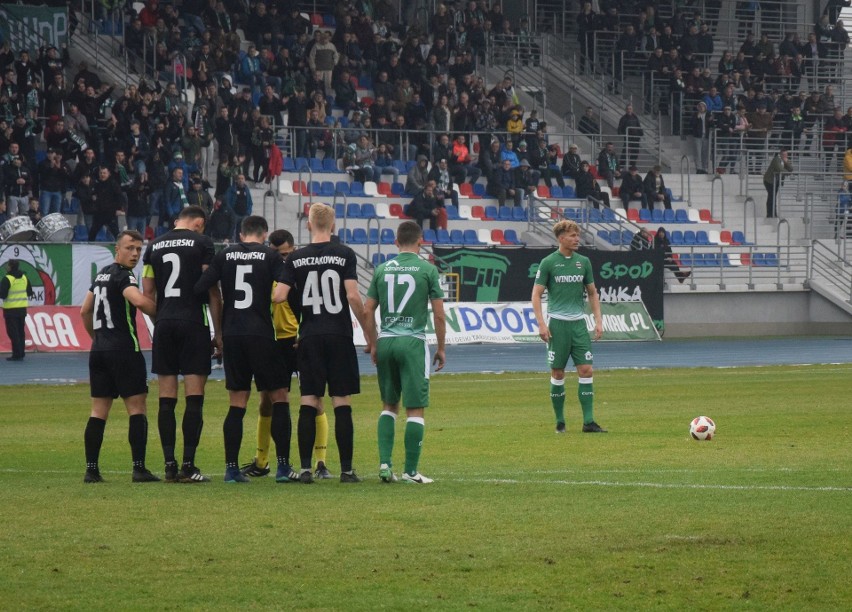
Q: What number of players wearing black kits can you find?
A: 4